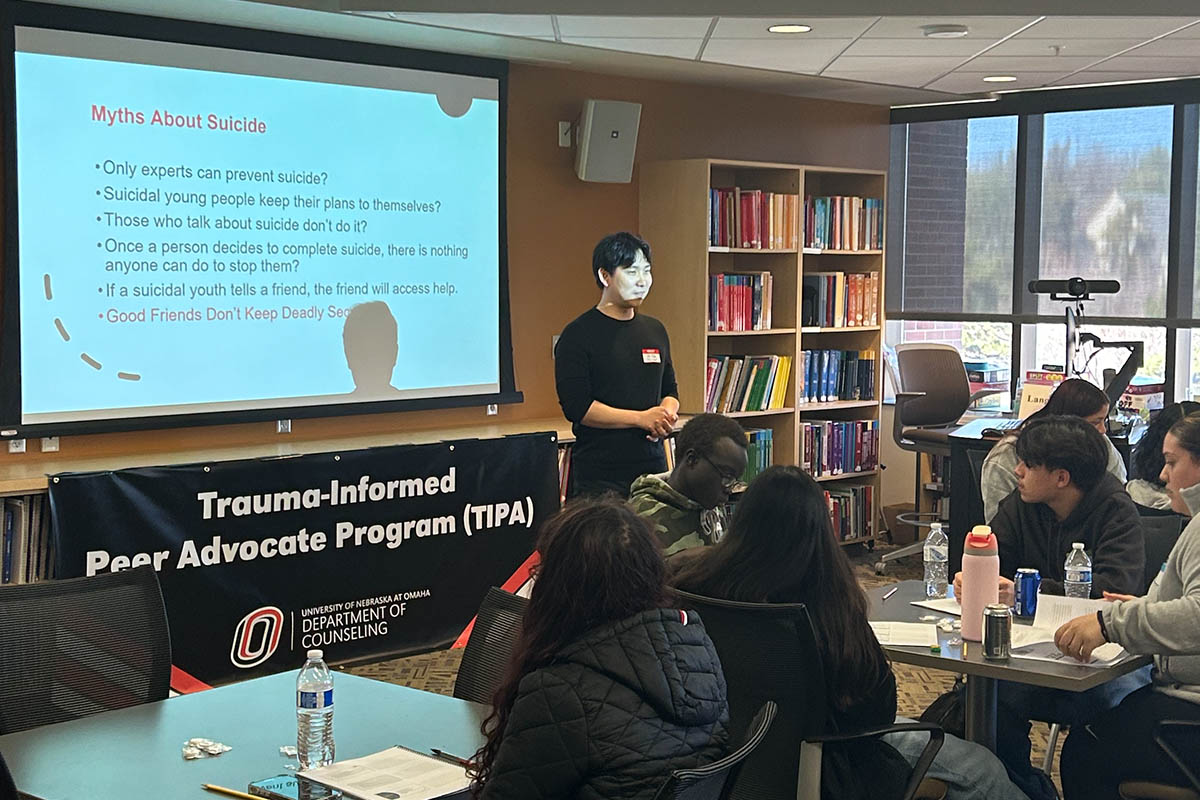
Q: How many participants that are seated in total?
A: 7